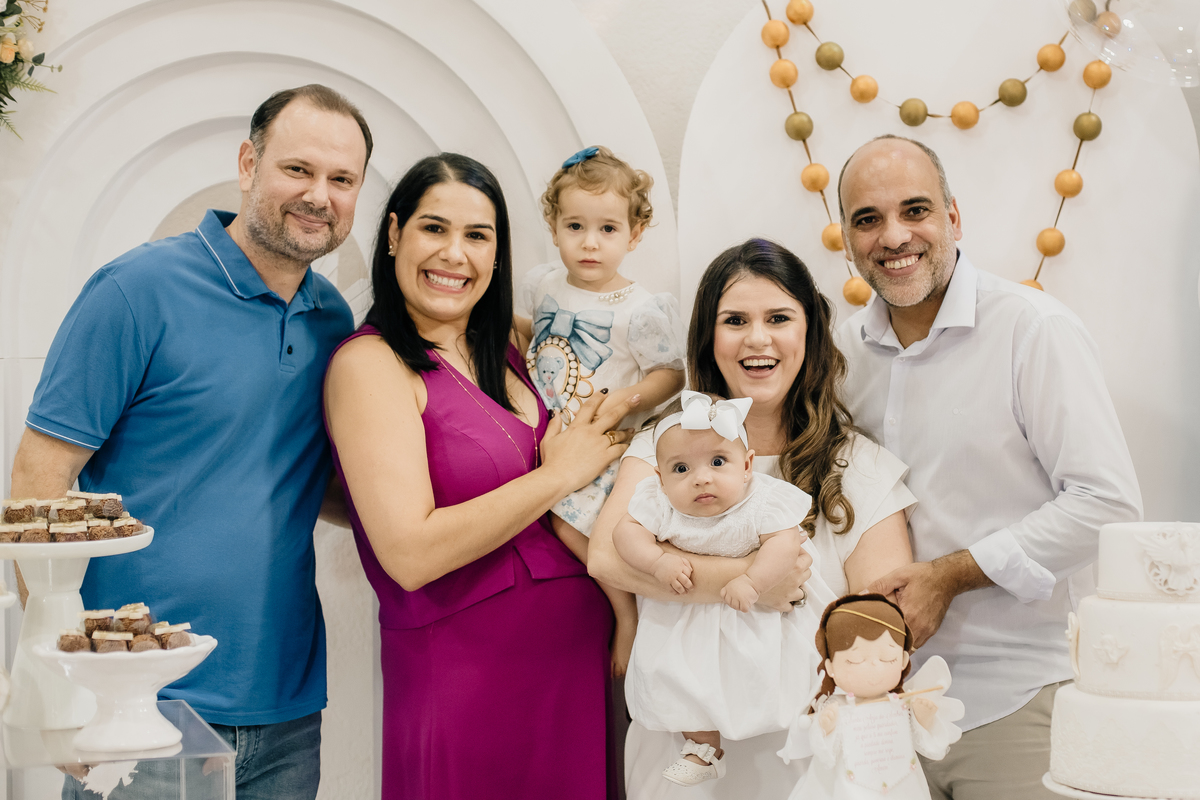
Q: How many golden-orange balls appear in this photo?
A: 14